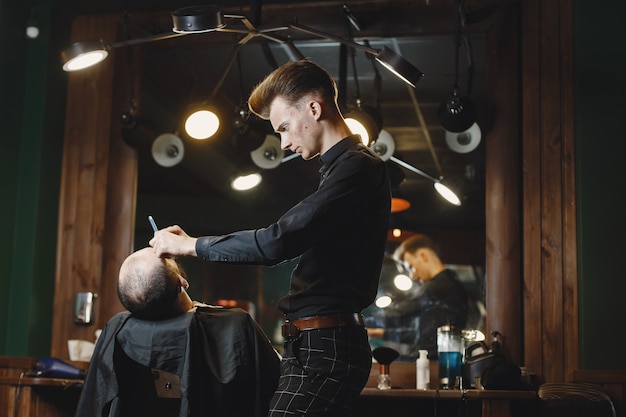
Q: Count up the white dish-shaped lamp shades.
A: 4